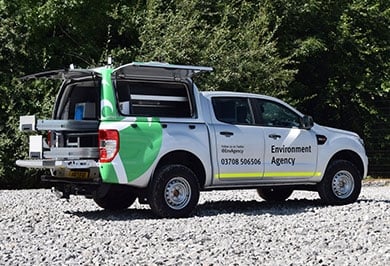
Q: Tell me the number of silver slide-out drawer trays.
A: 2